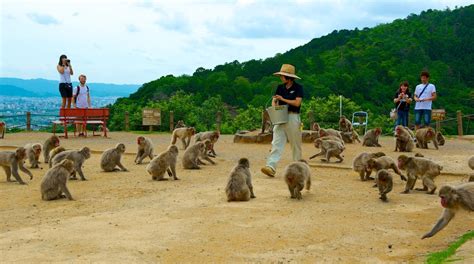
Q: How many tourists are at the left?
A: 2